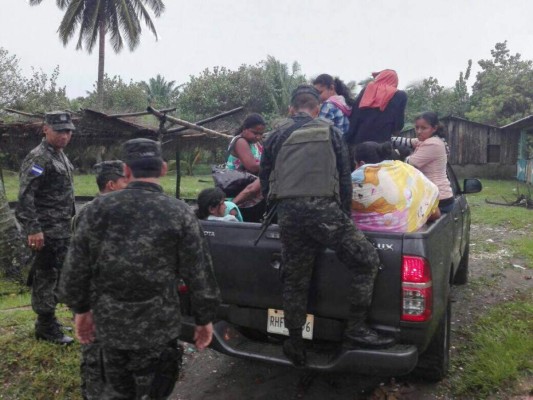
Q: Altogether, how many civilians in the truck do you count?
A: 6